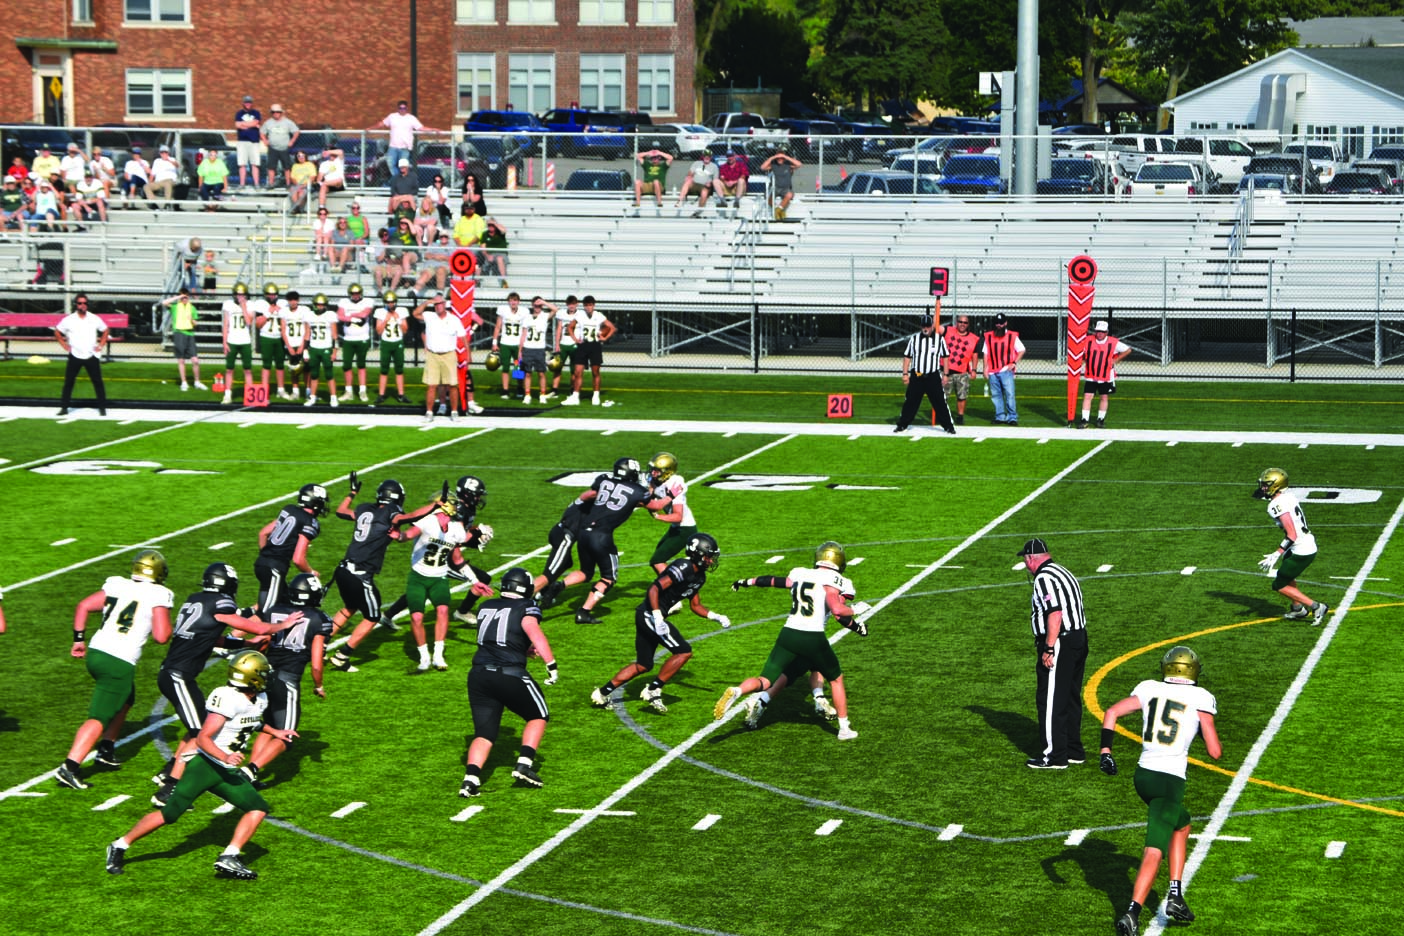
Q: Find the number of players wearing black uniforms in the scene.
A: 9